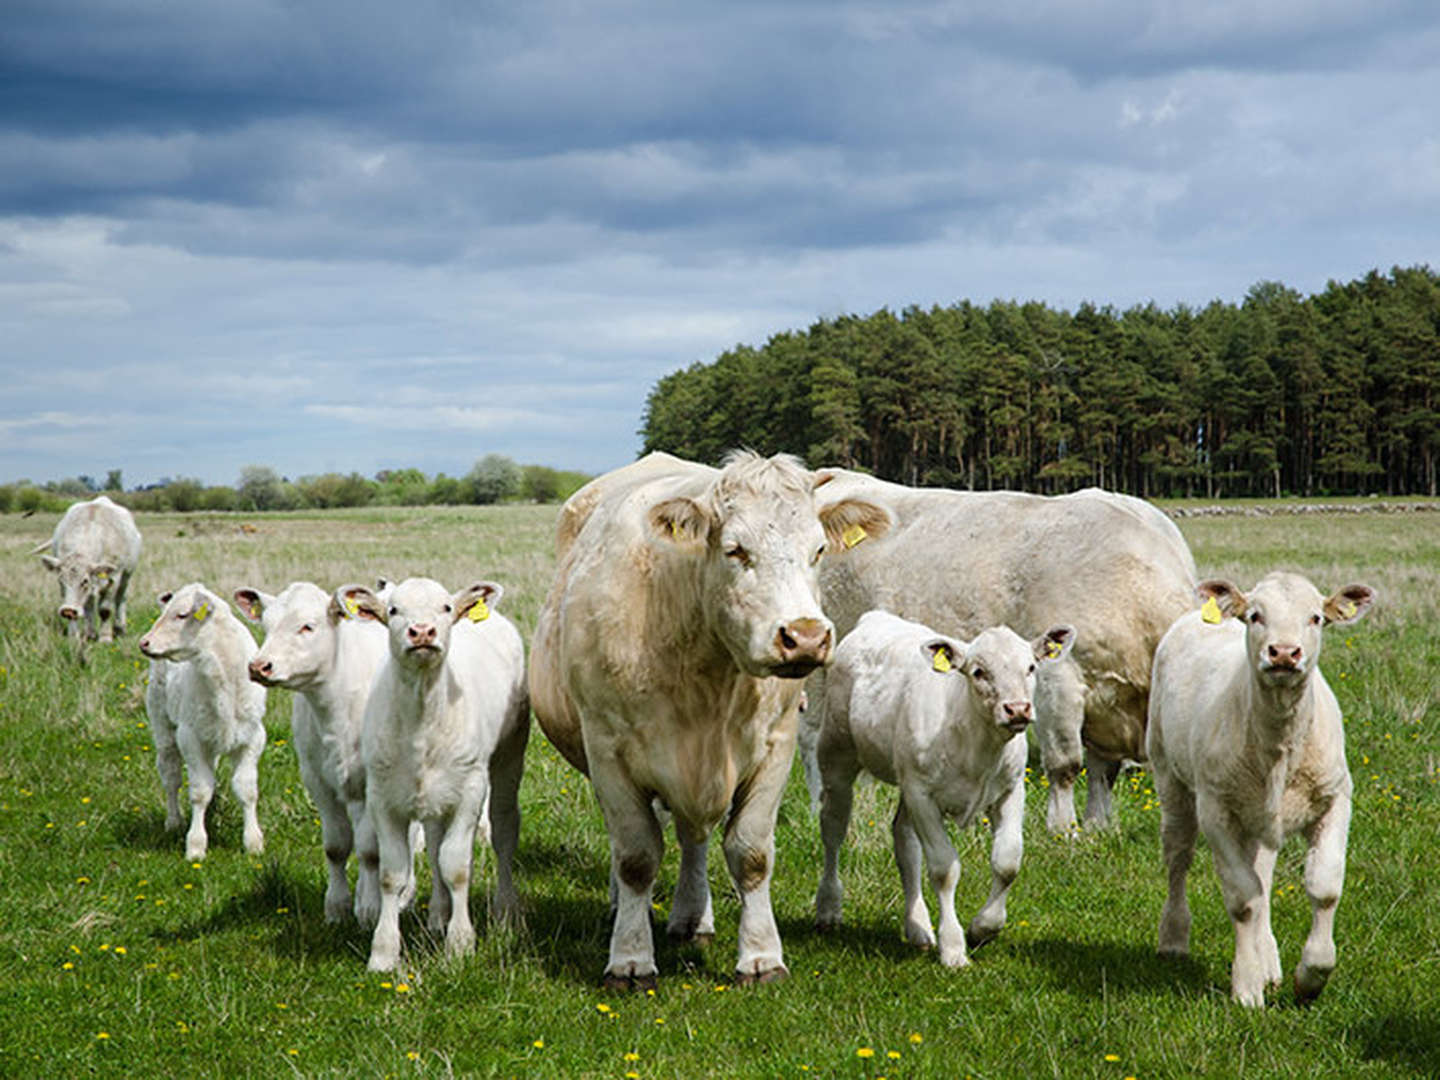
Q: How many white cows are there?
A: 8